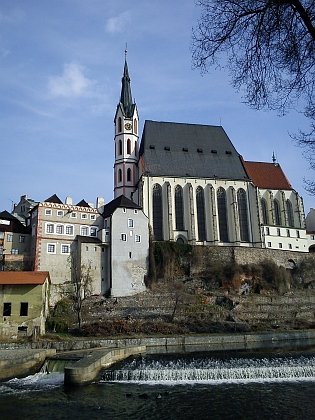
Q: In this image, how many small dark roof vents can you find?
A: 6